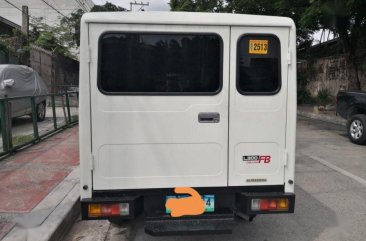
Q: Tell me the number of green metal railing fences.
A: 1